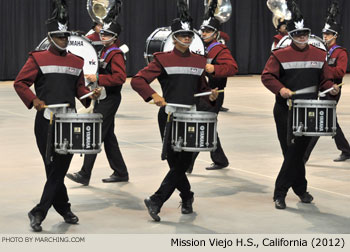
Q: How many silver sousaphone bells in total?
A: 3